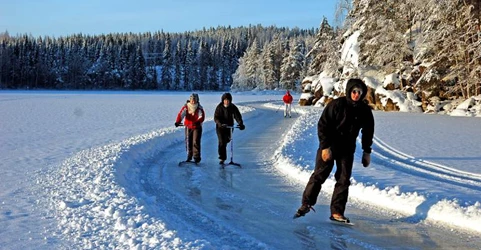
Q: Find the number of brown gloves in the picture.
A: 2